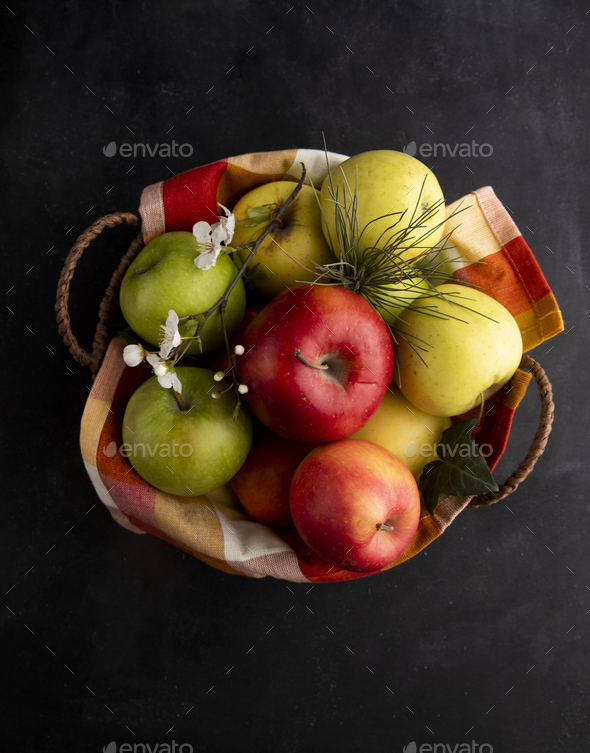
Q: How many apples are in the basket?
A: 11